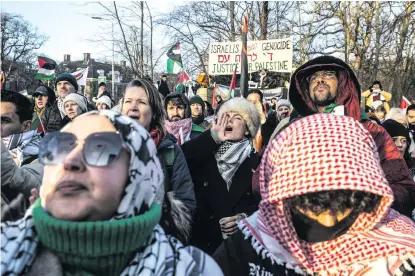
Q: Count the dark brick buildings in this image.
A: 1